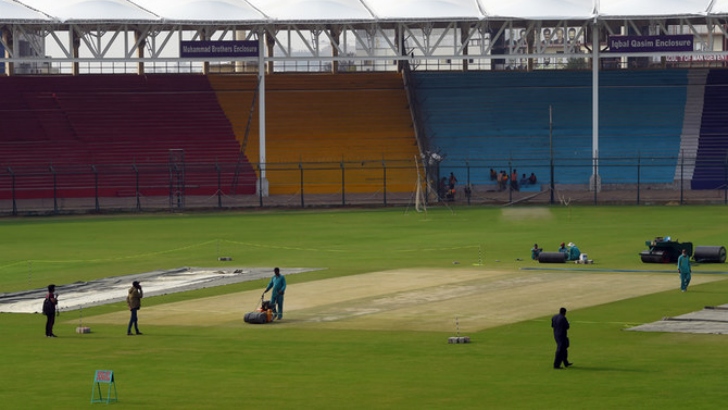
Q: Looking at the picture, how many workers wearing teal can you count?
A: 5